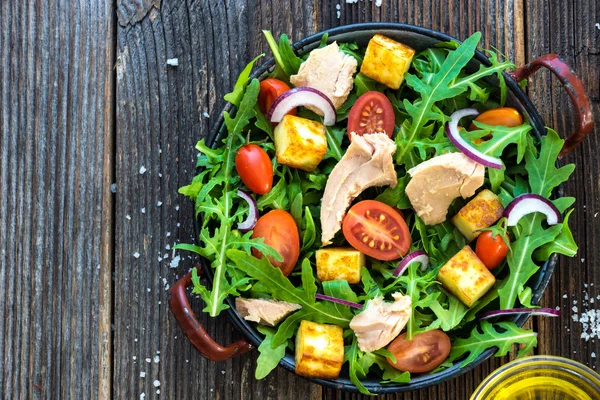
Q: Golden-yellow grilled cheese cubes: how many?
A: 6